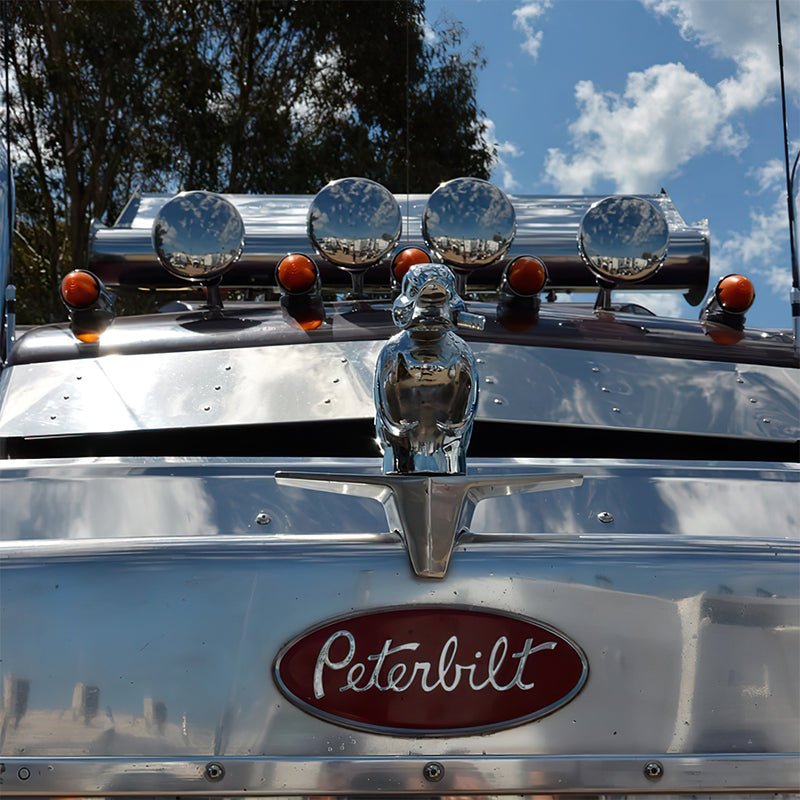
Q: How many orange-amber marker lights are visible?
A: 5